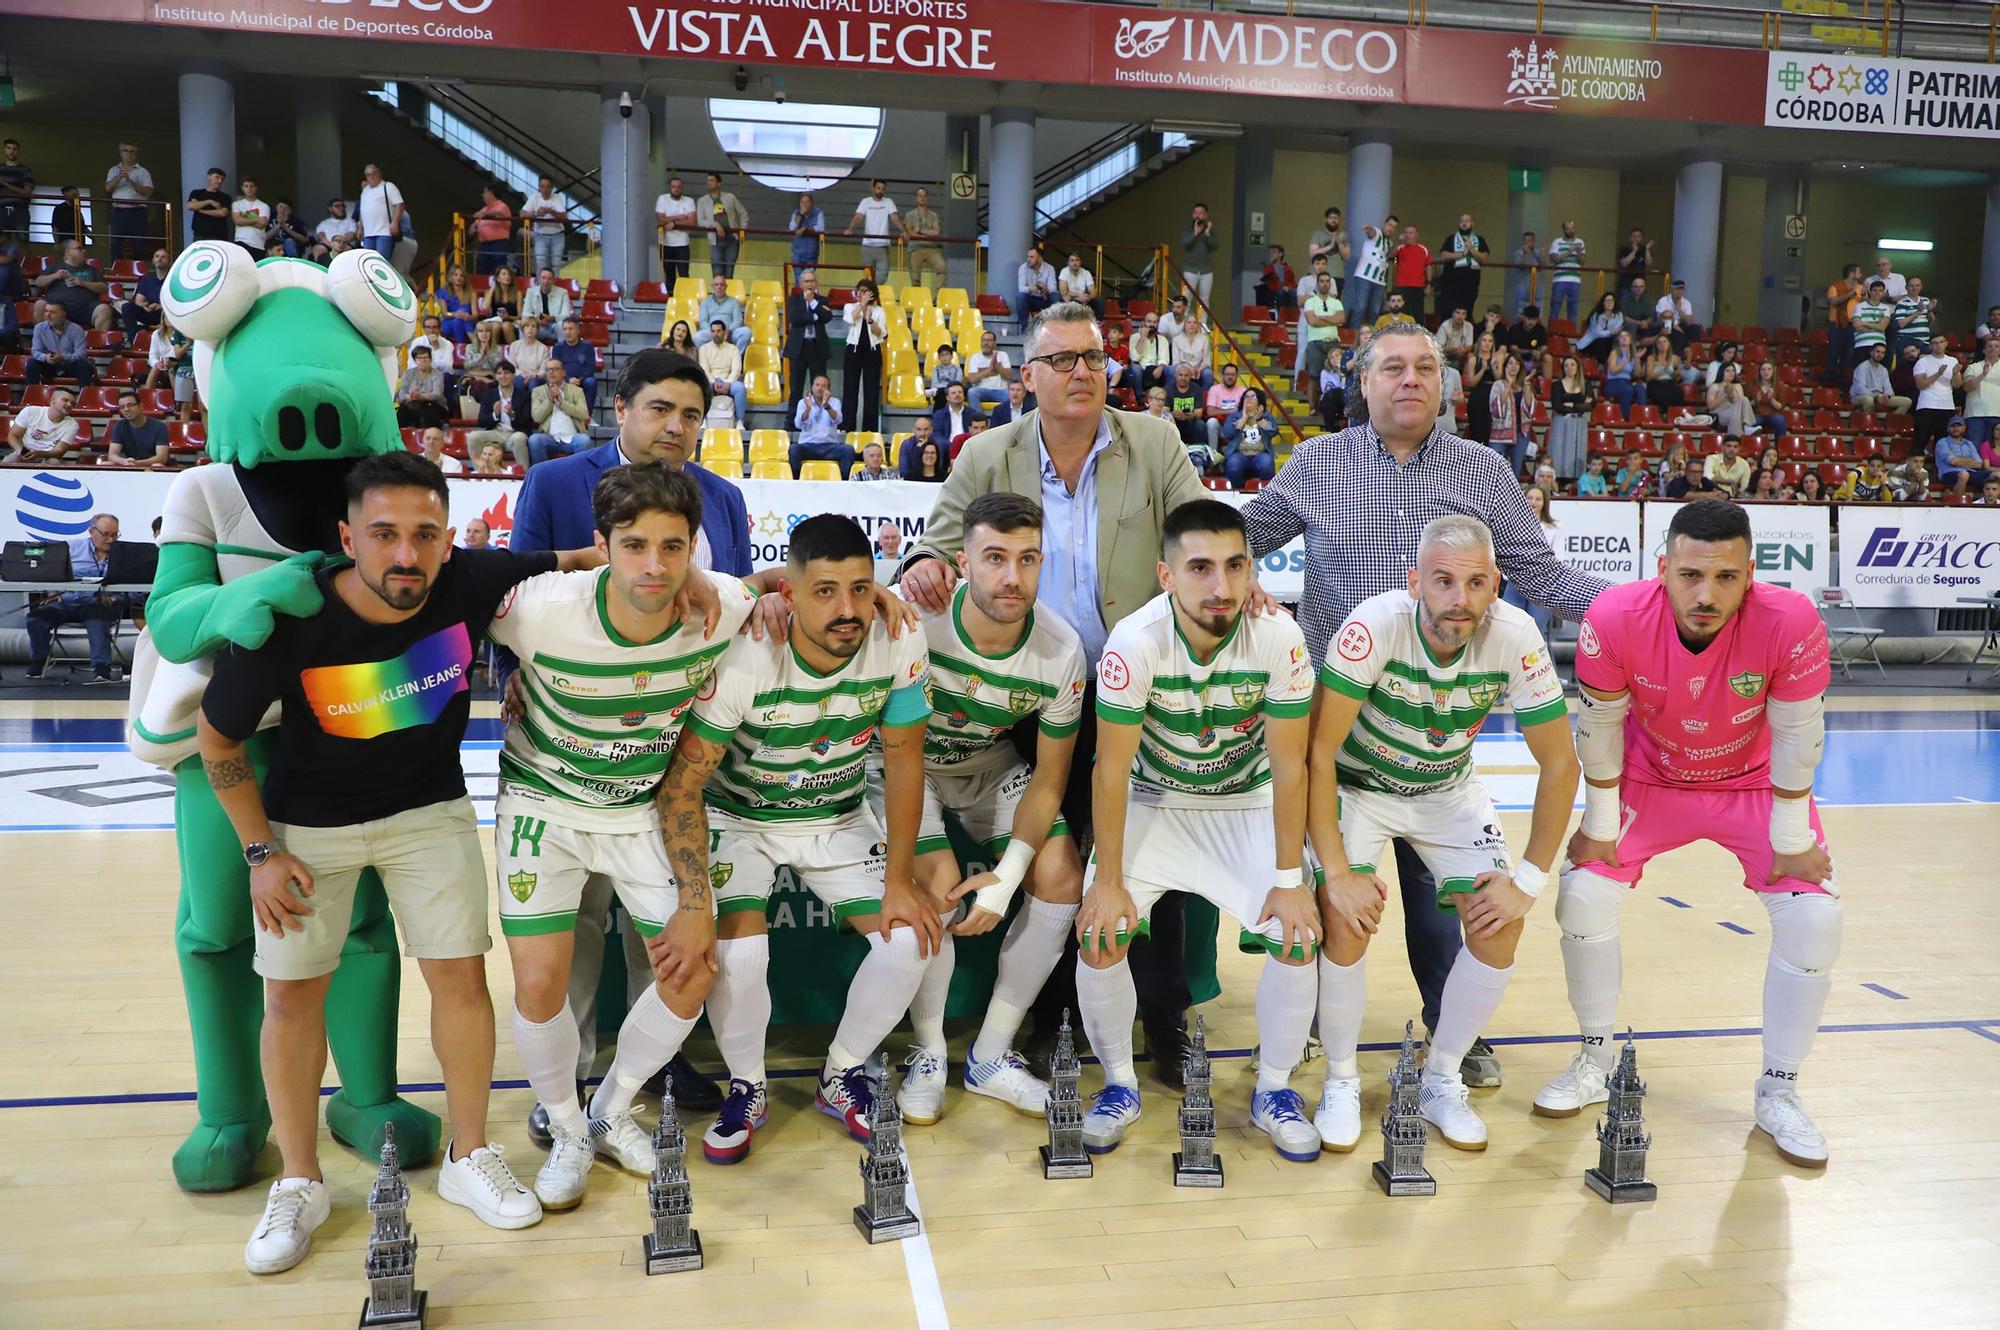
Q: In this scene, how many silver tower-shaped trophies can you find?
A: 7